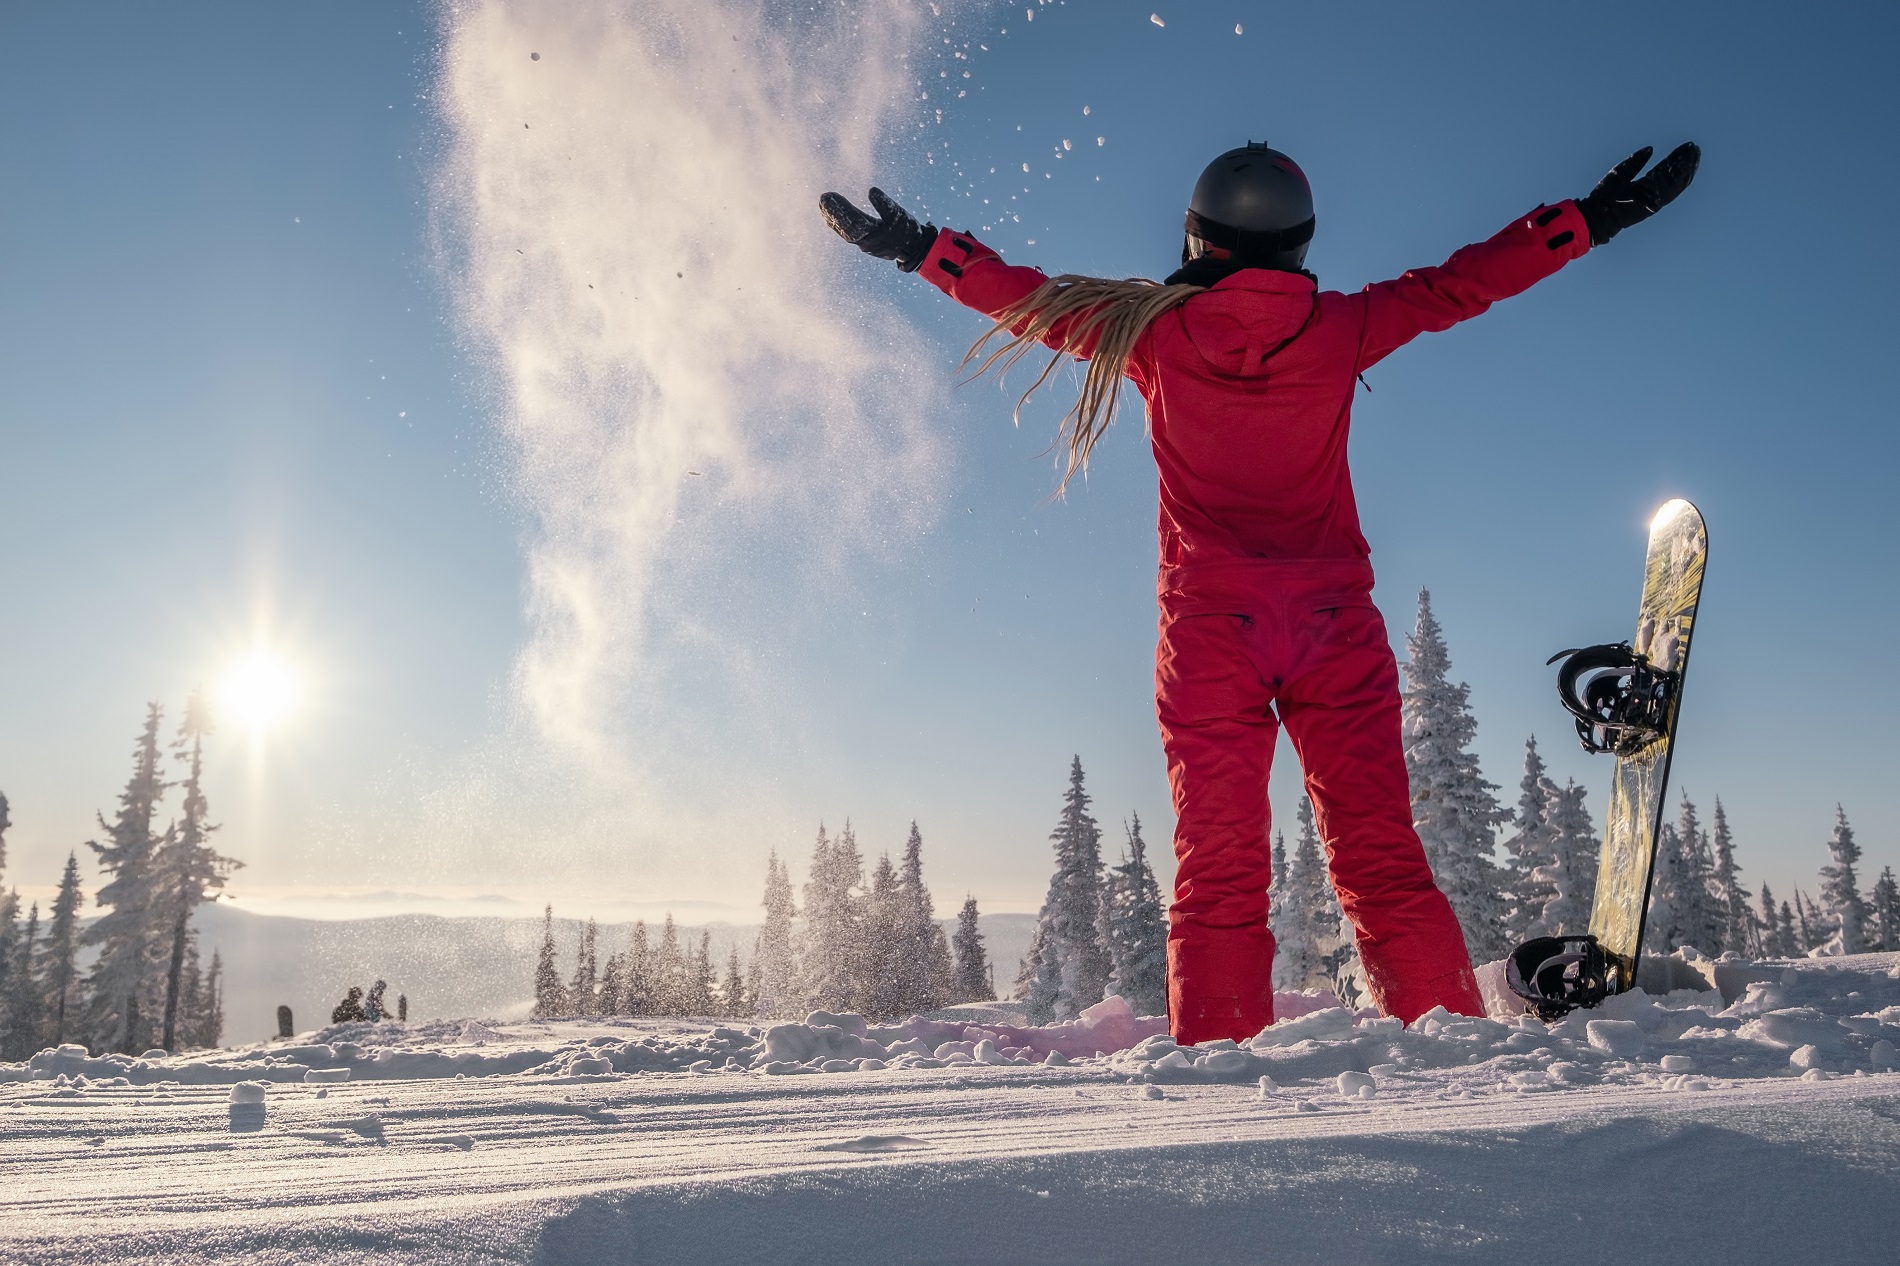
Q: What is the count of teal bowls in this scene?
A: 0